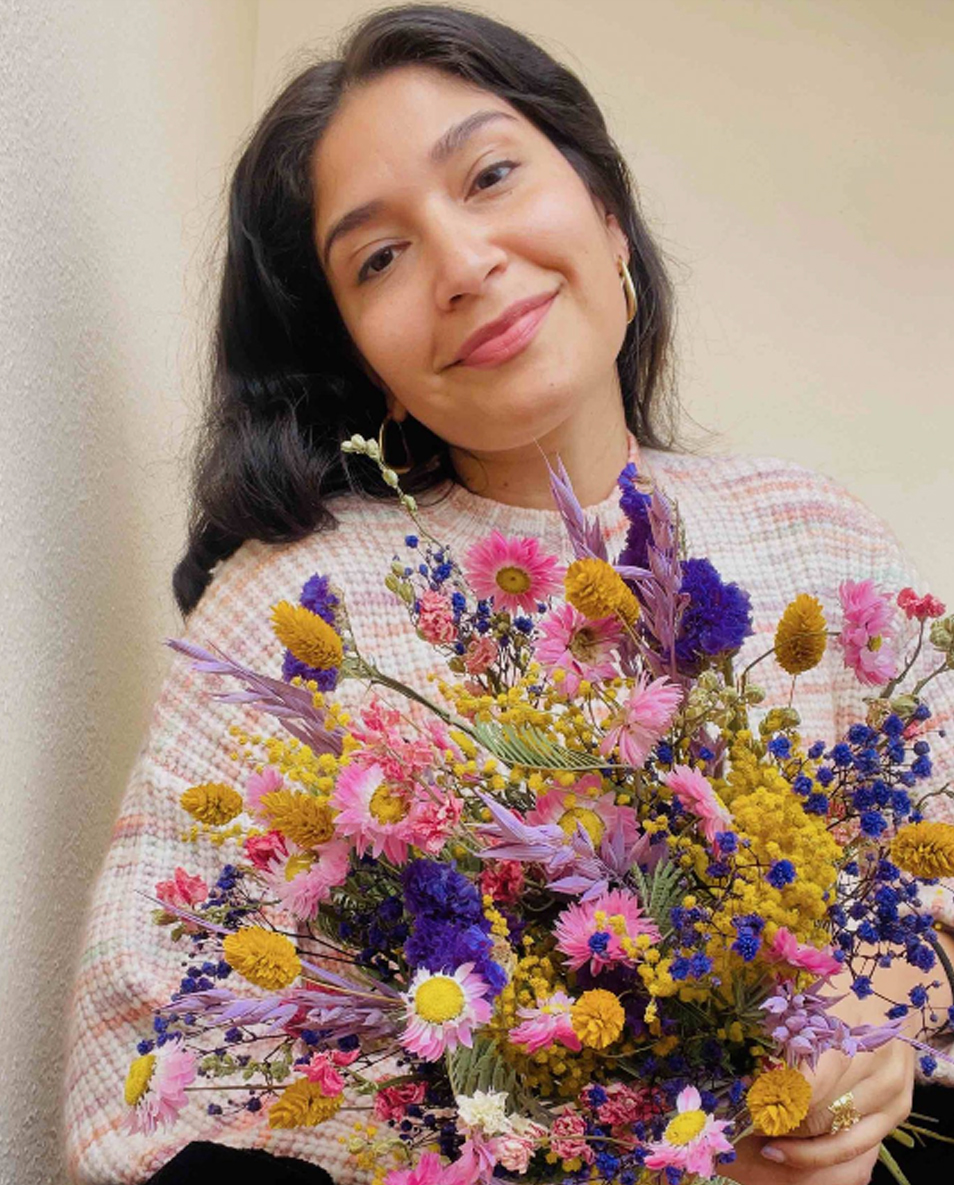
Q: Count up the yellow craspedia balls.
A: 10